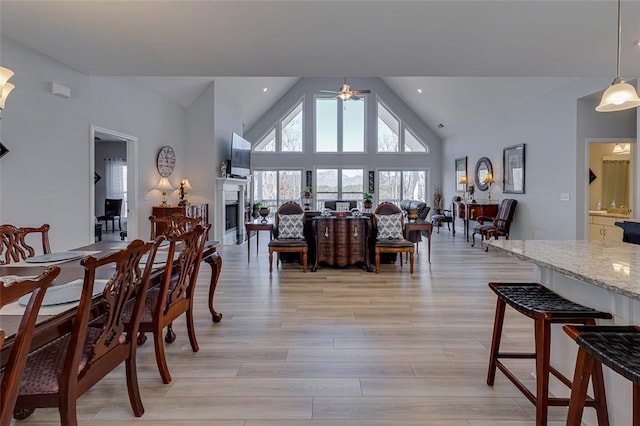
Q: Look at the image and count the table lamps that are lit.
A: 4